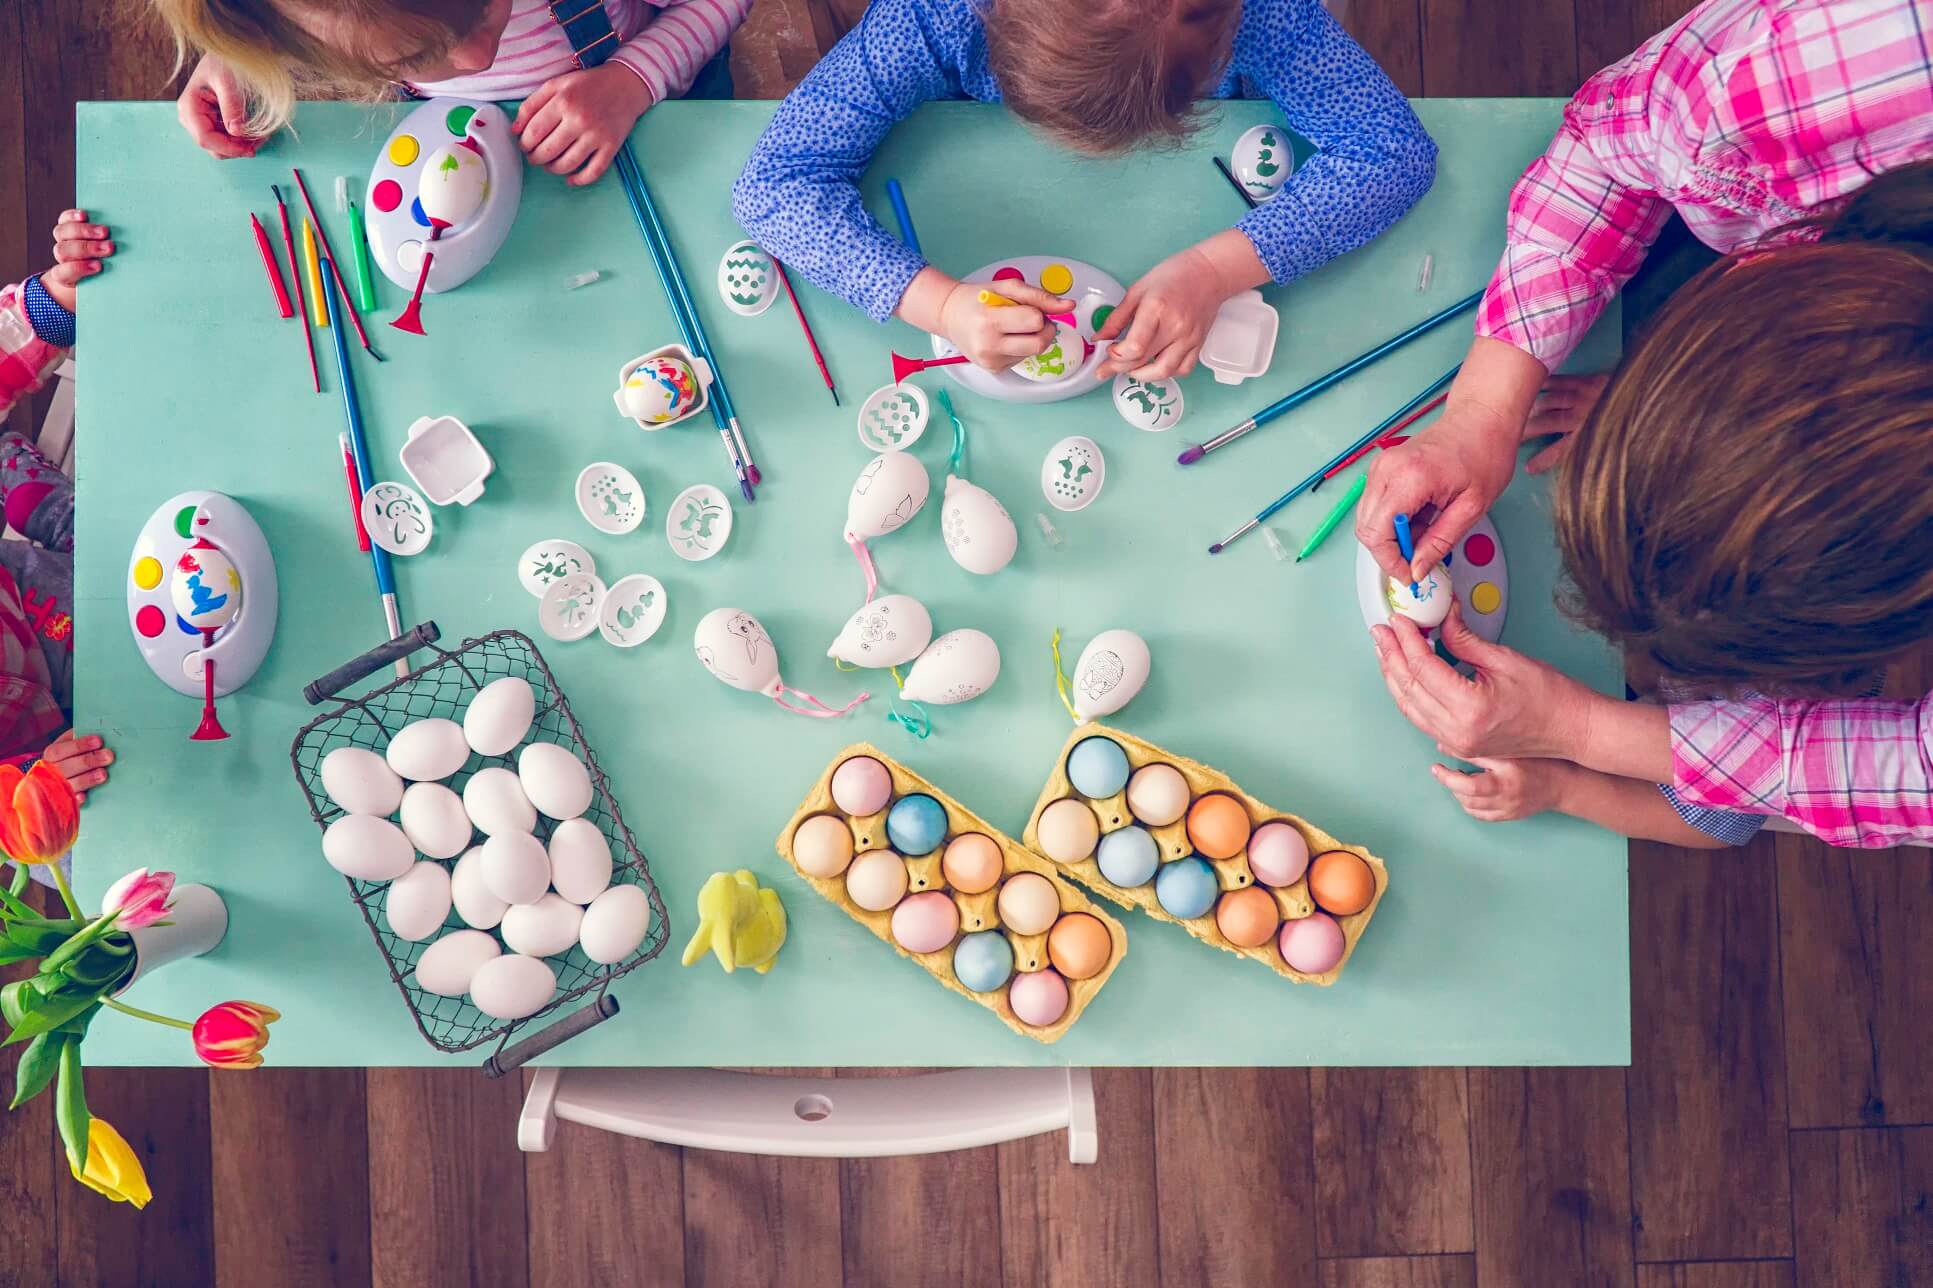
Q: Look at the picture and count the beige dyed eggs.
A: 5